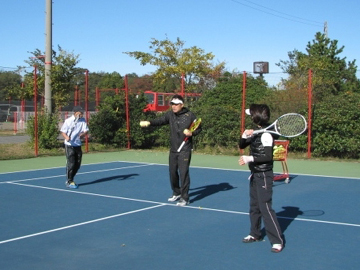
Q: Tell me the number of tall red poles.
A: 6